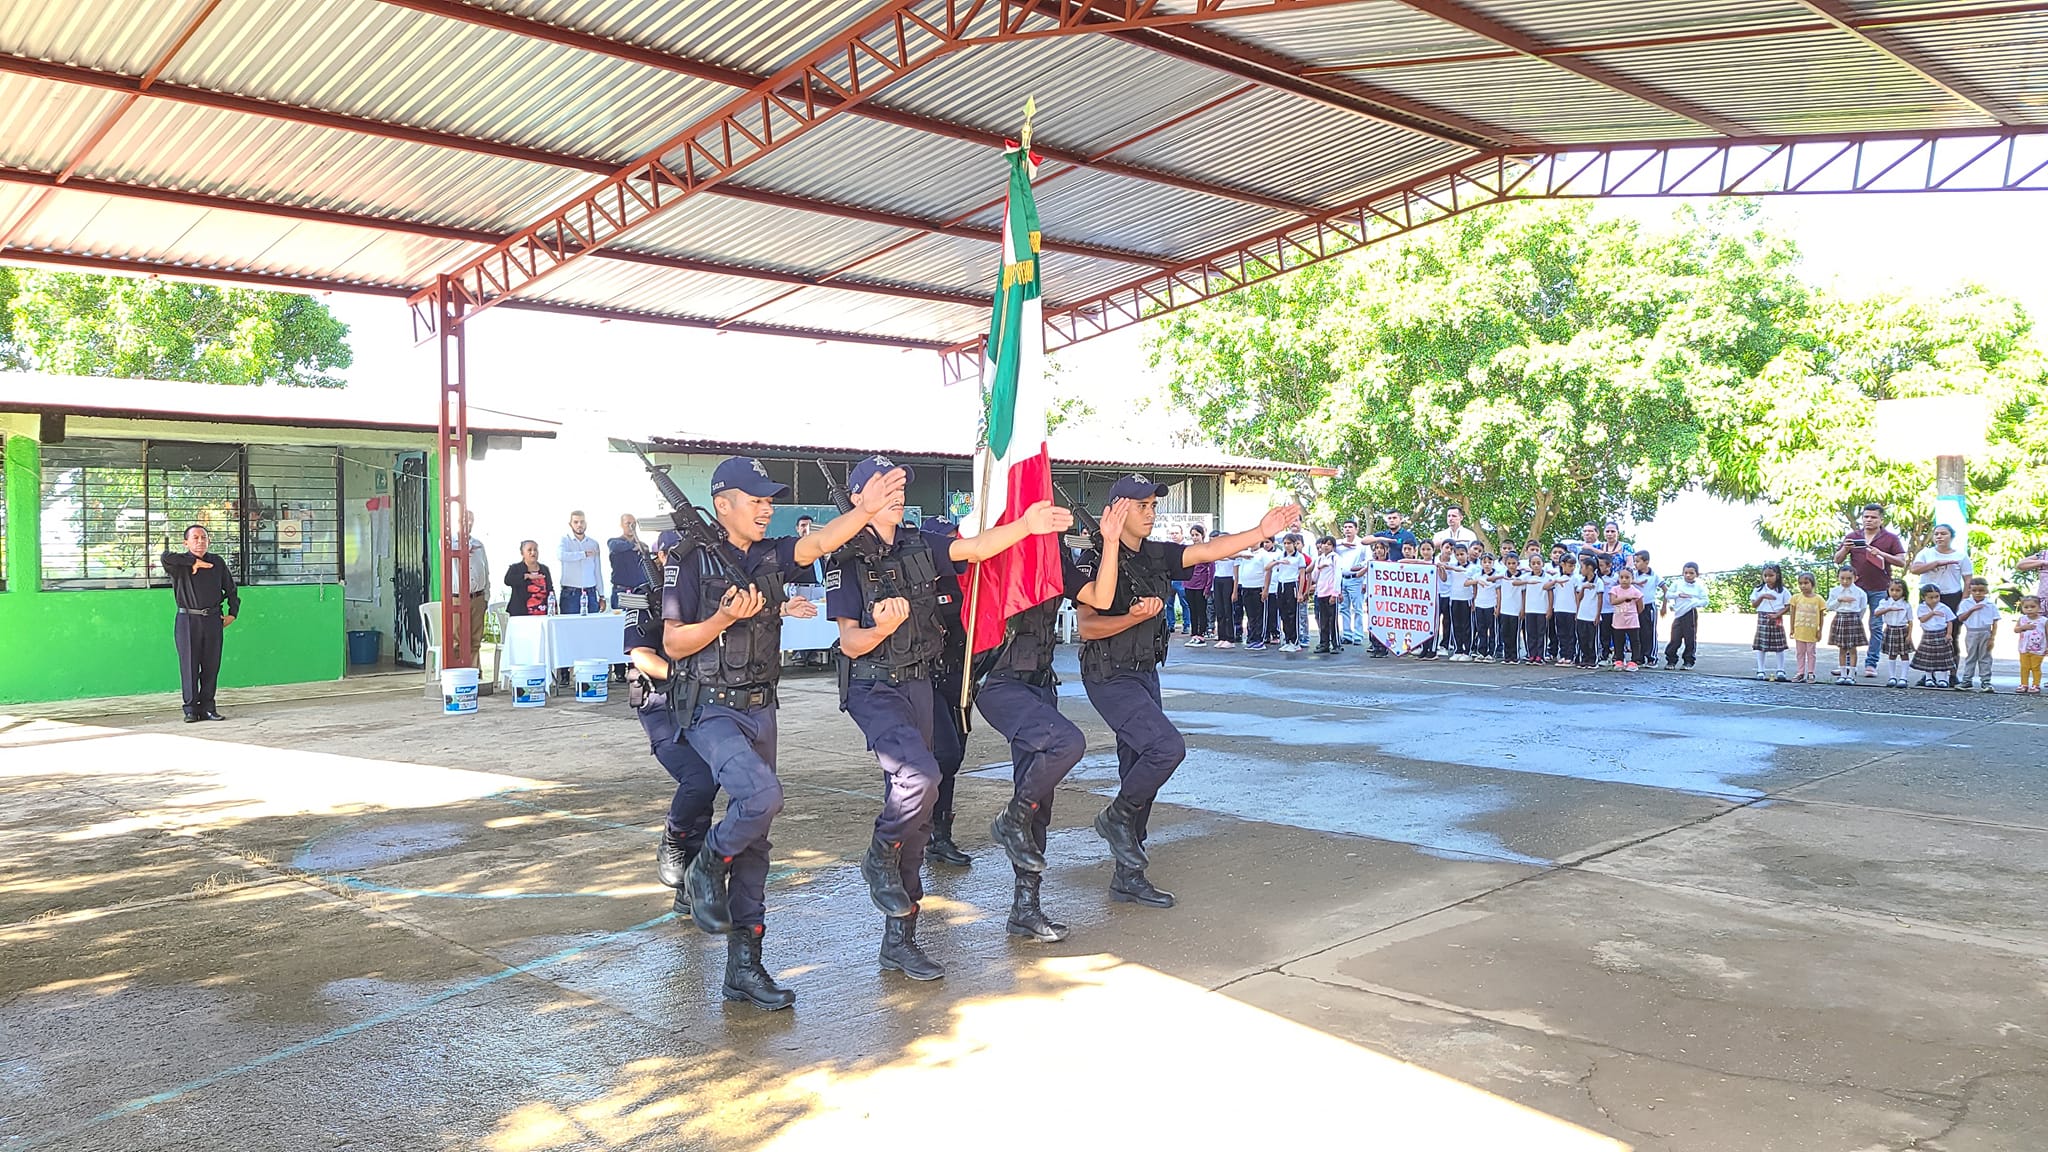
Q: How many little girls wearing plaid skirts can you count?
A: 4